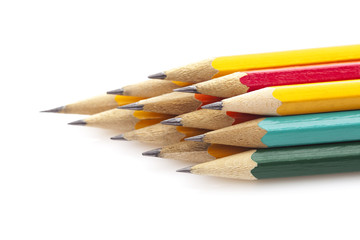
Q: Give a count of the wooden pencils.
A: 12